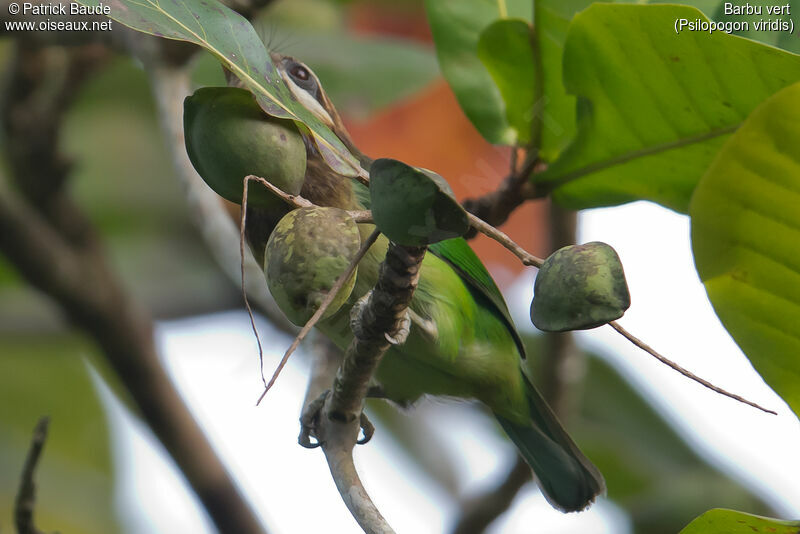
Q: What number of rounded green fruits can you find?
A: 4